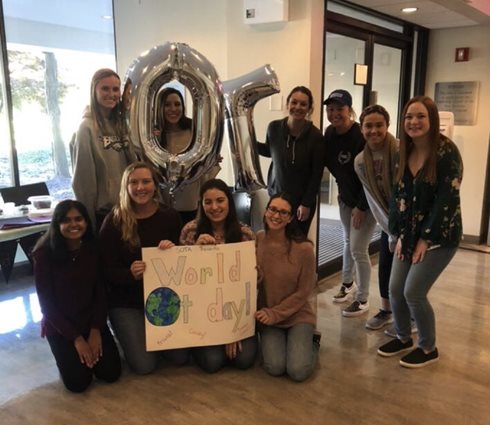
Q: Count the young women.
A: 10